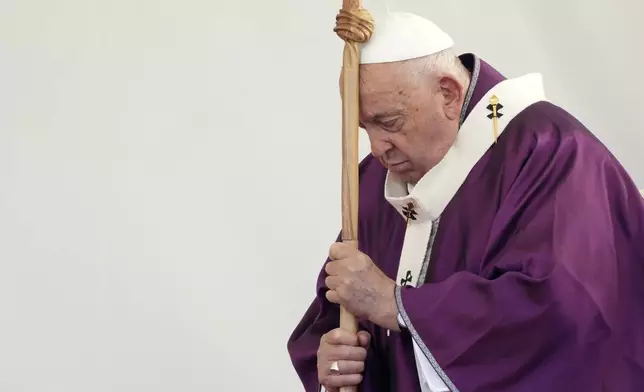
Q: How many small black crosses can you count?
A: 3